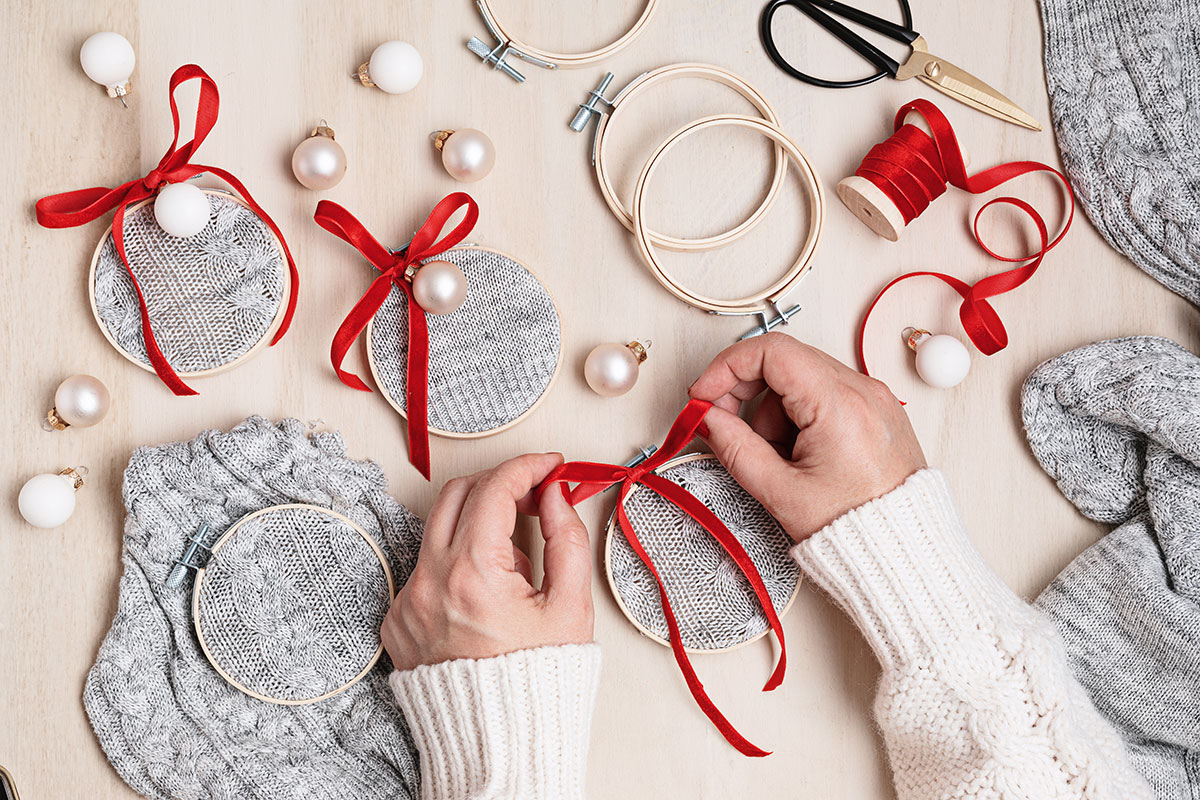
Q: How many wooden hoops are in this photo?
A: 7